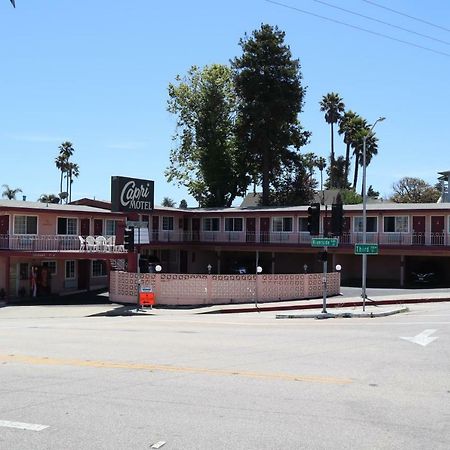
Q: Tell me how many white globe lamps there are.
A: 3